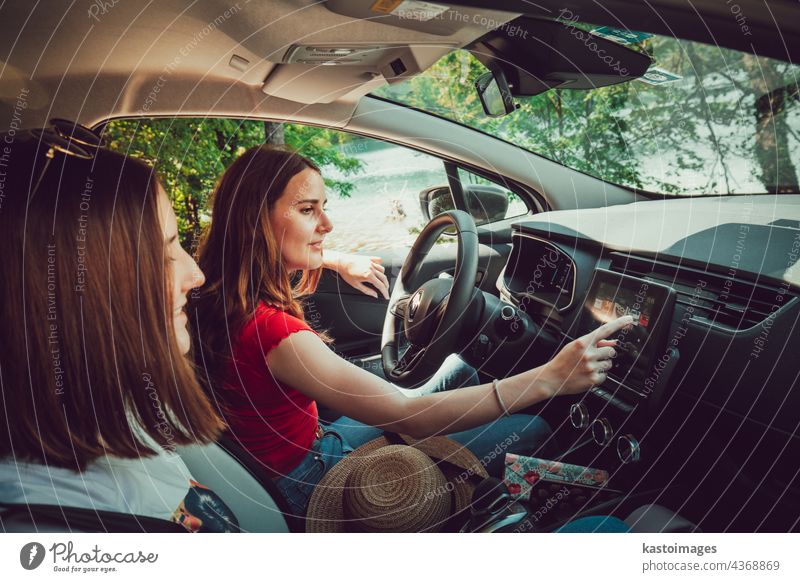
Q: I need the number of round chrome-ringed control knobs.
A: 3